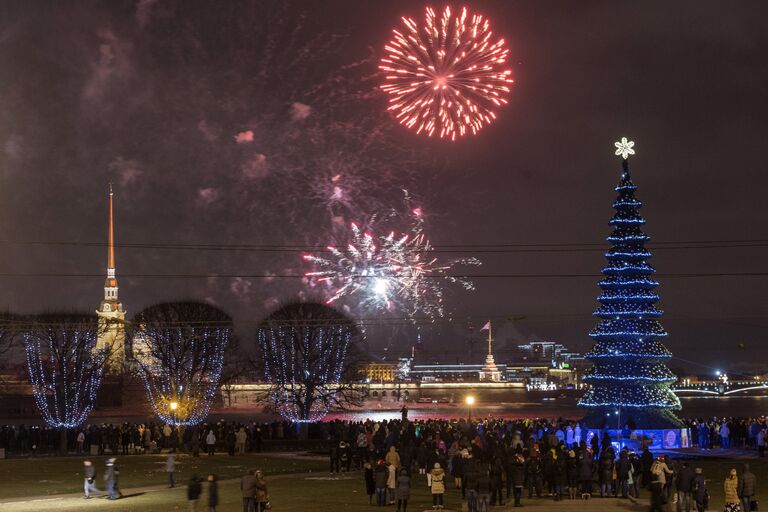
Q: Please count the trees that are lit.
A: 4